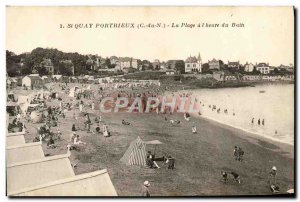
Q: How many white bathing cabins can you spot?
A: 4